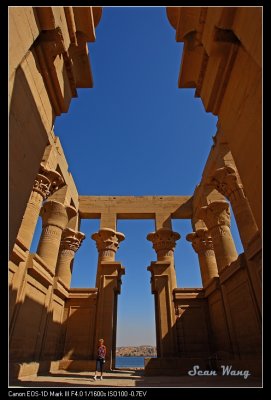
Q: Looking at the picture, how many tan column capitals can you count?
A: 8